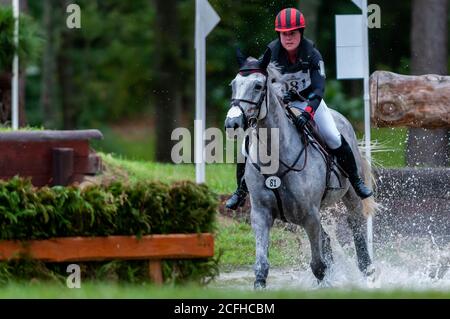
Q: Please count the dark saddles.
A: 1